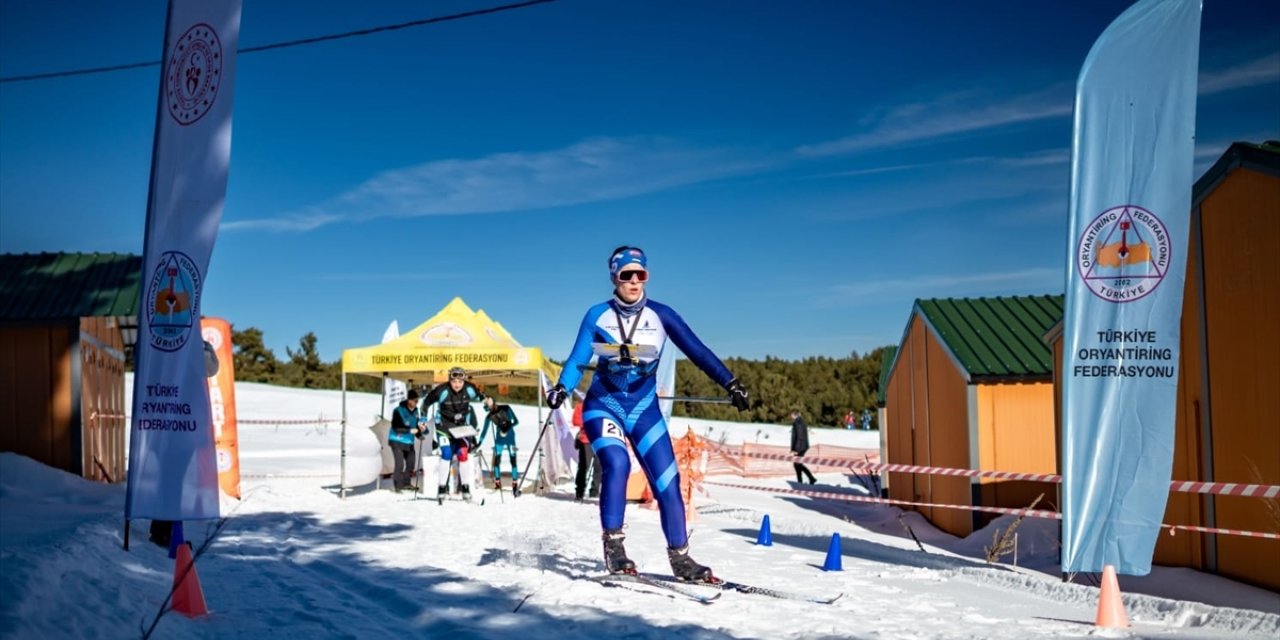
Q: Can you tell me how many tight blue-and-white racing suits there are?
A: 1